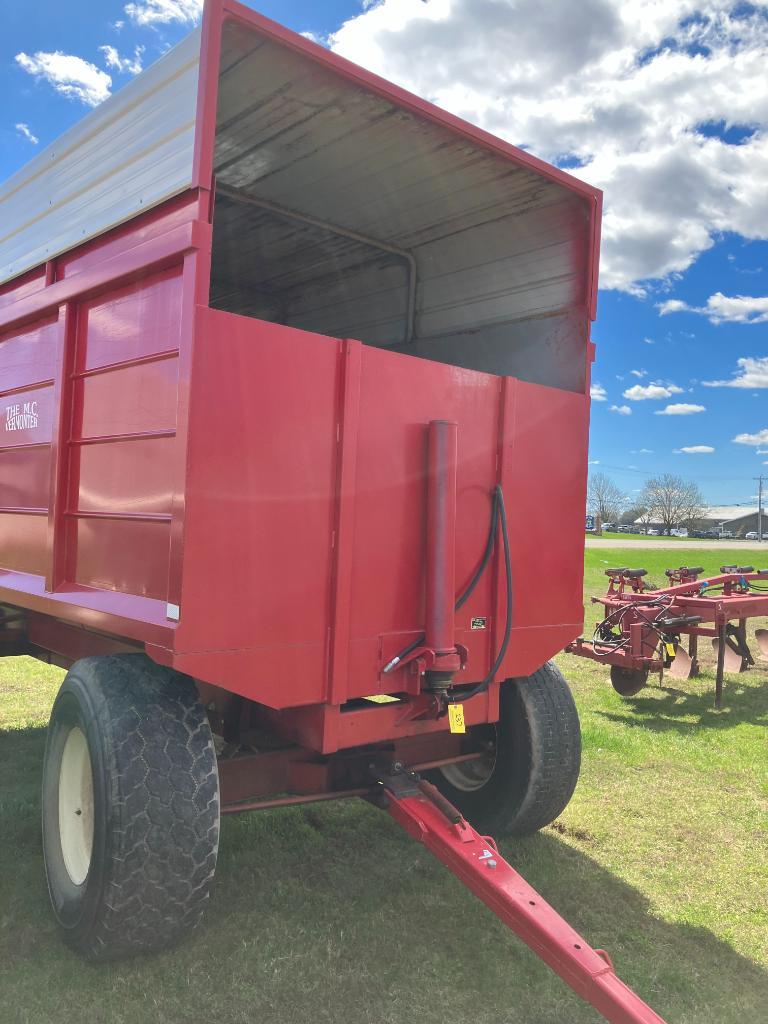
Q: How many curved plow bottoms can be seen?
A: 3